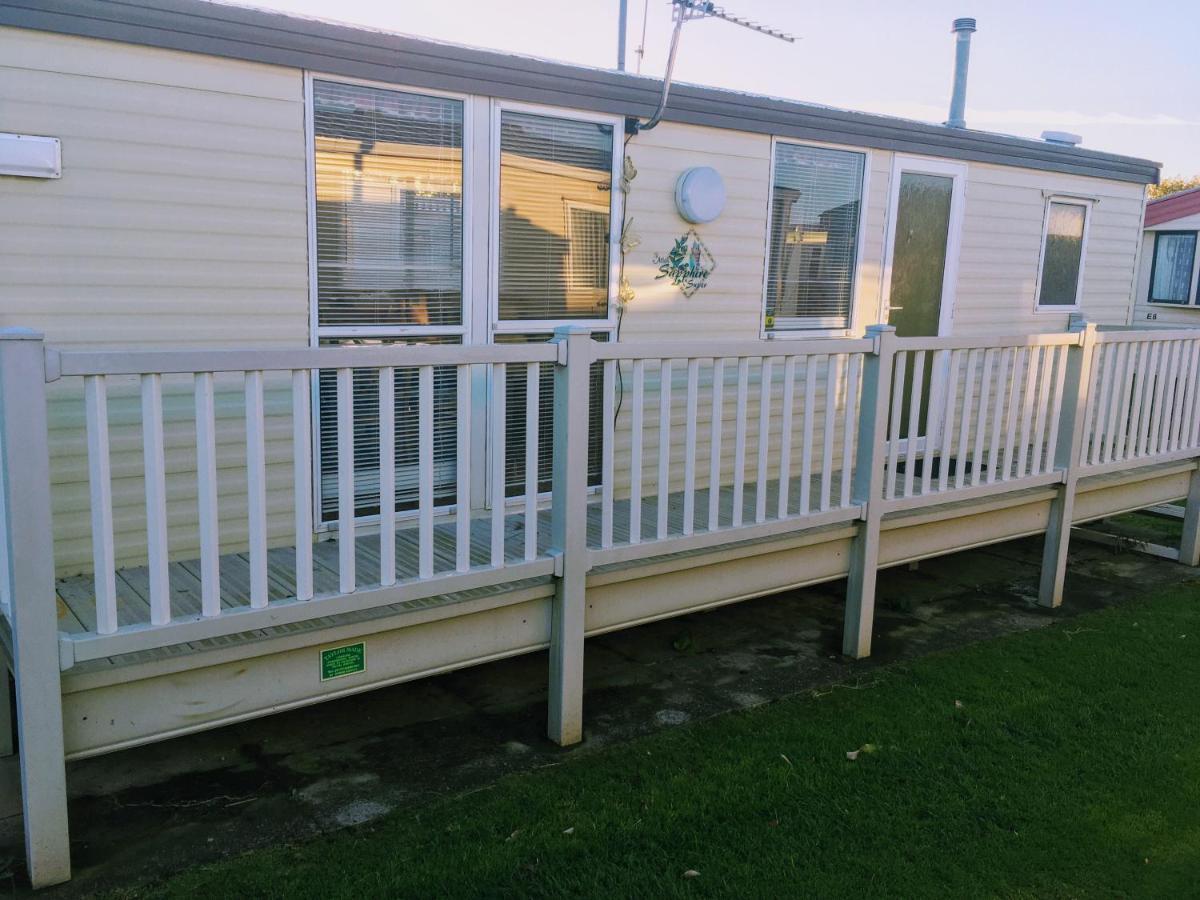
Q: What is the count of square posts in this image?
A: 5